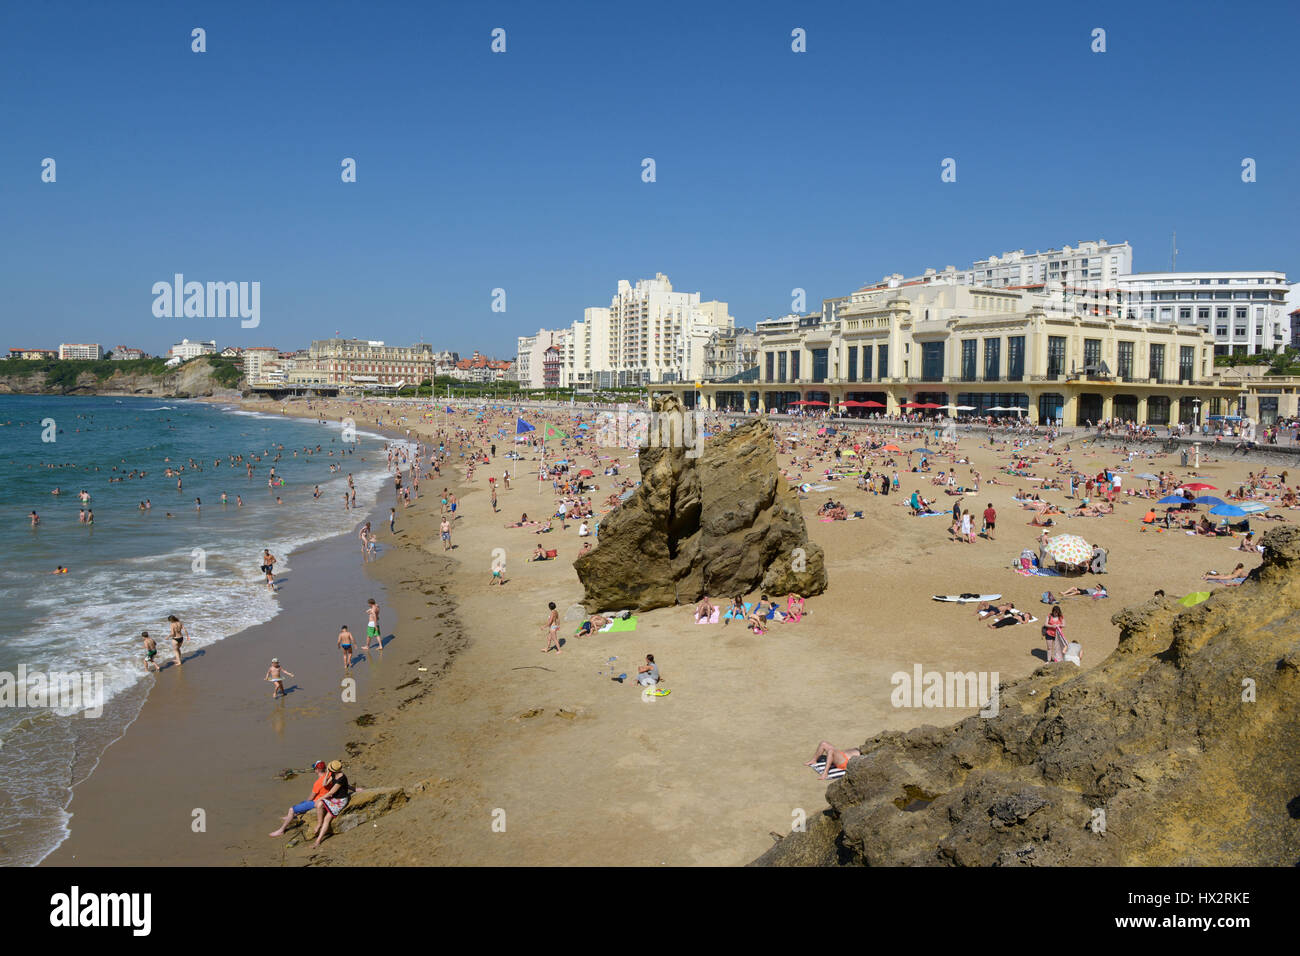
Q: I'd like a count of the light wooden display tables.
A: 0